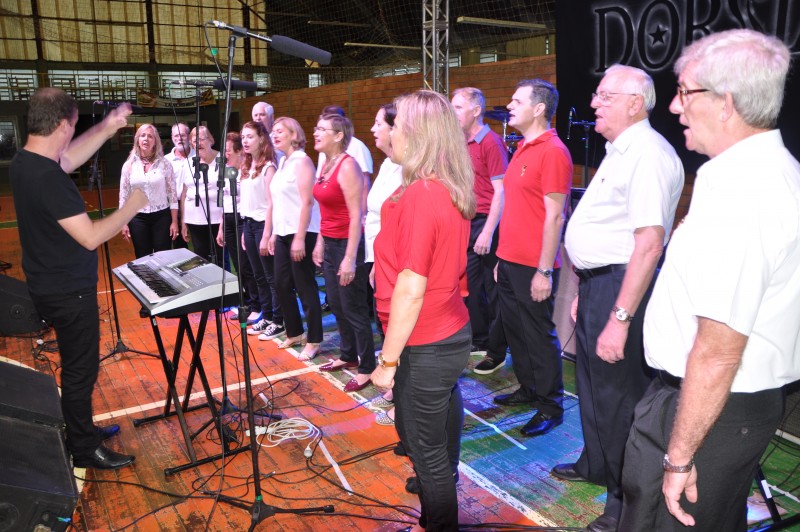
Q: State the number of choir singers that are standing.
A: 15